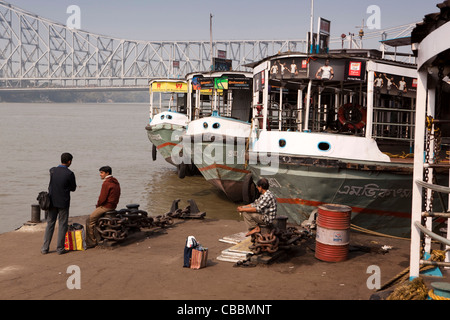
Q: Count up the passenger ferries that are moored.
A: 3